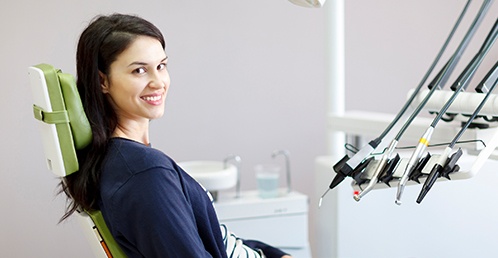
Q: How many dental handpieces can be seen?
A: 4